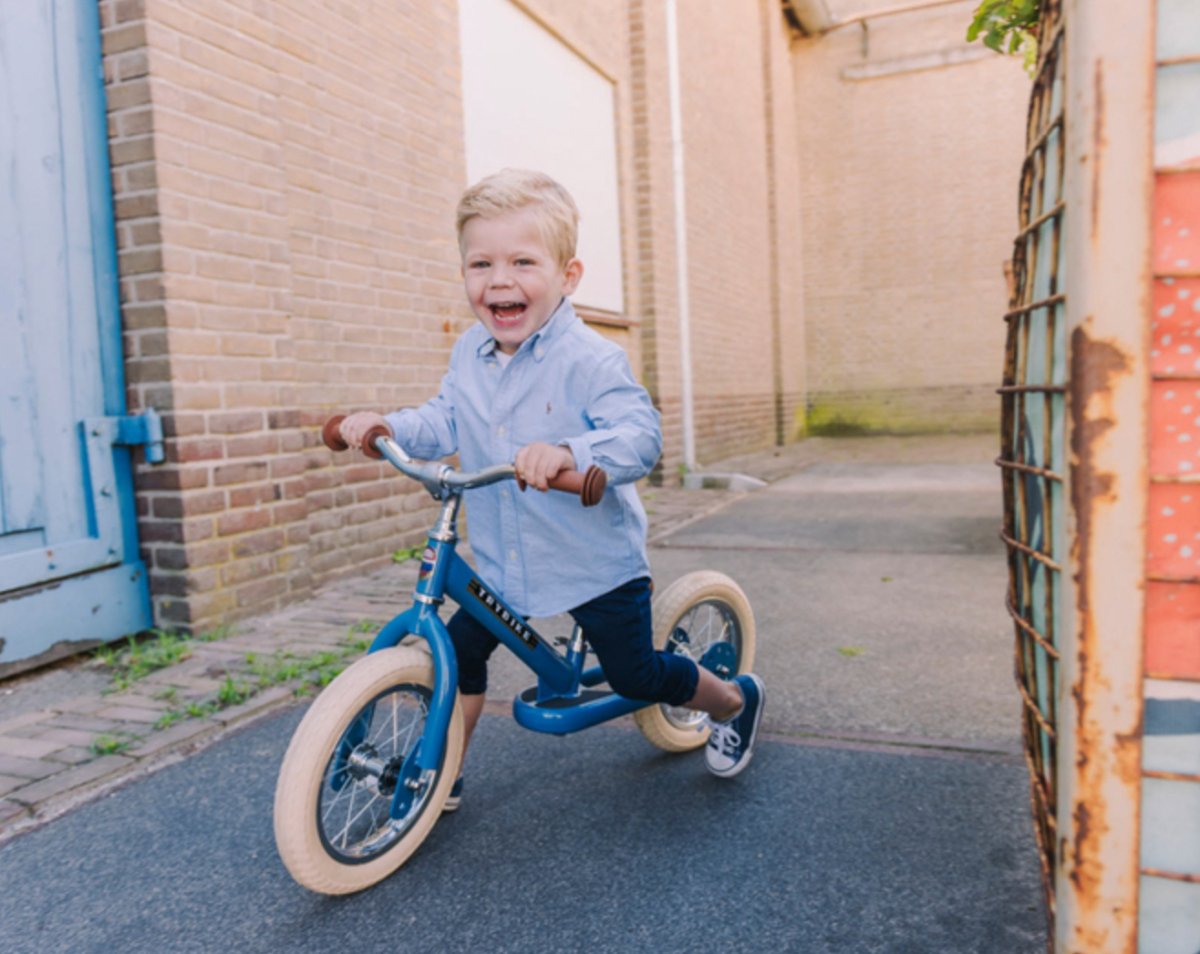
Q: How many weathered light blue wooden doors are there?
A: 1